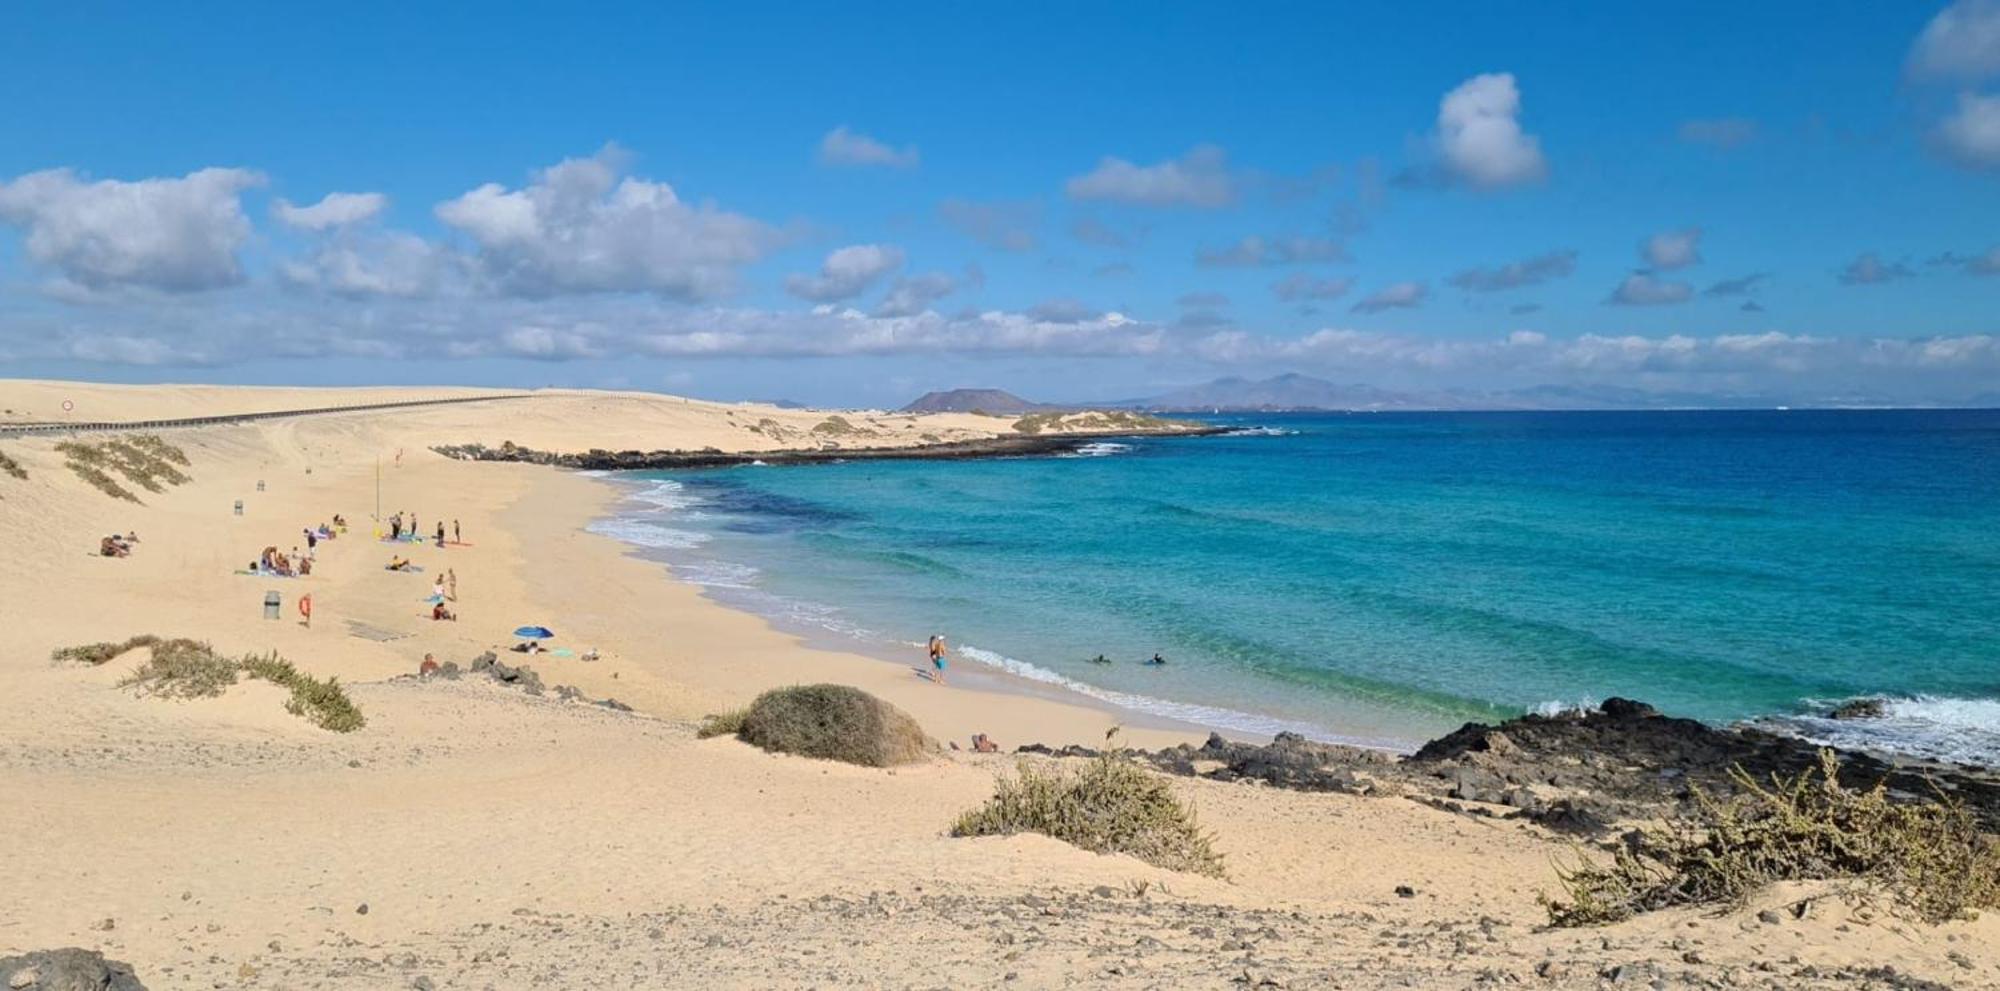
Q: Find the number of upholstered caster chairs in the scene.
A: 0